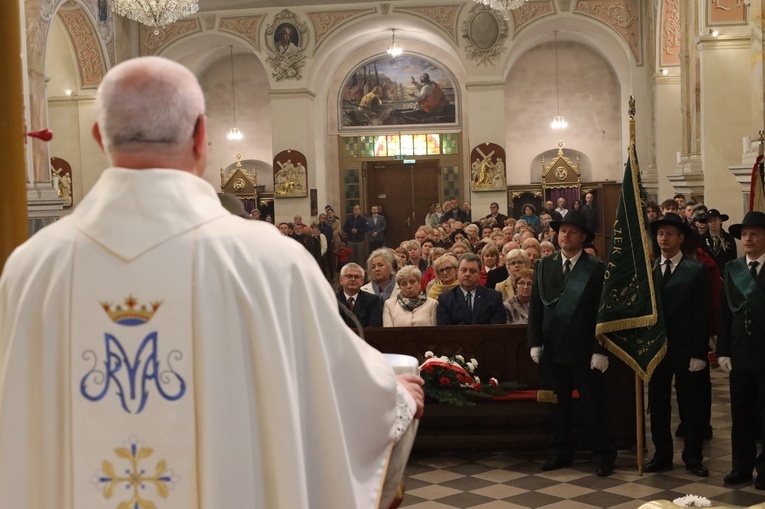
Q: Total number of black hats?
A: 4